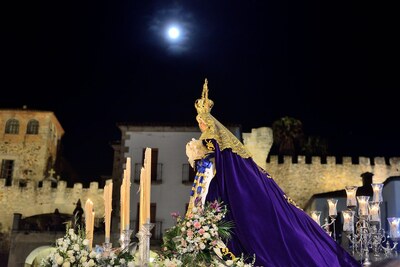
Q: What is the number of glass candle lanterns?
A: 8